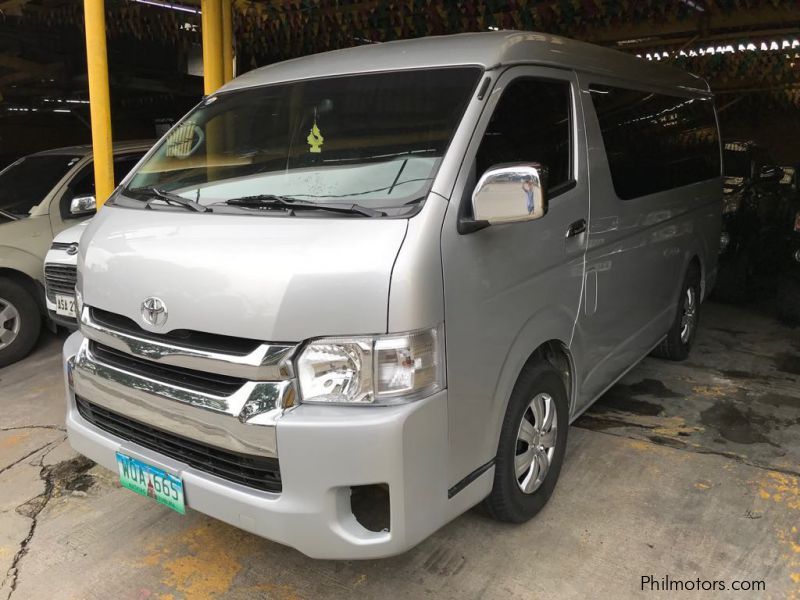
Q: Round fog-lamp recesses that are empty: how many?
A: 1